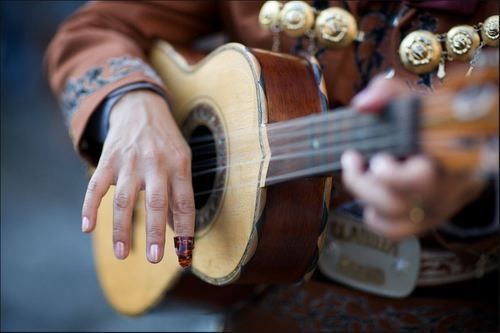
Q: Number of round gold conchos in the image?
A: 6